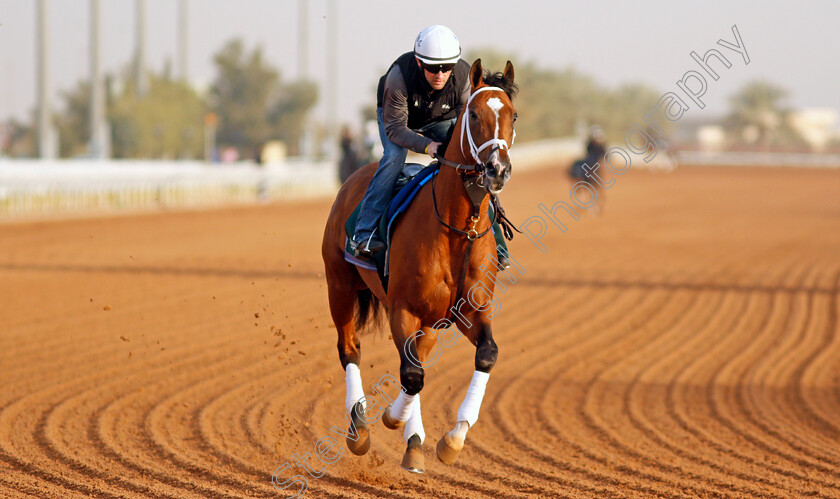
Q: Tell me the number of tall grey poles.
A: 6